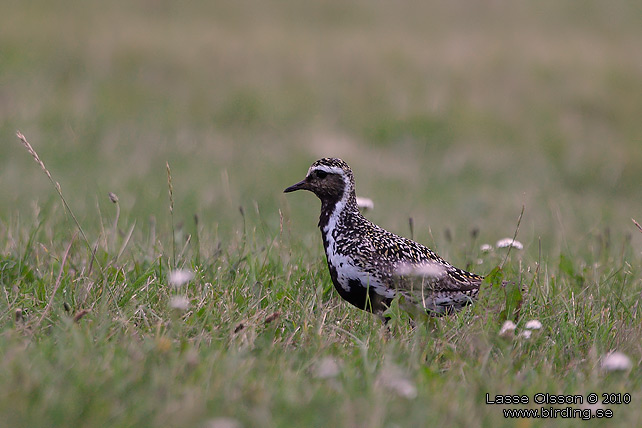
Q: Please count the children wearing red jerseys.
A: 0